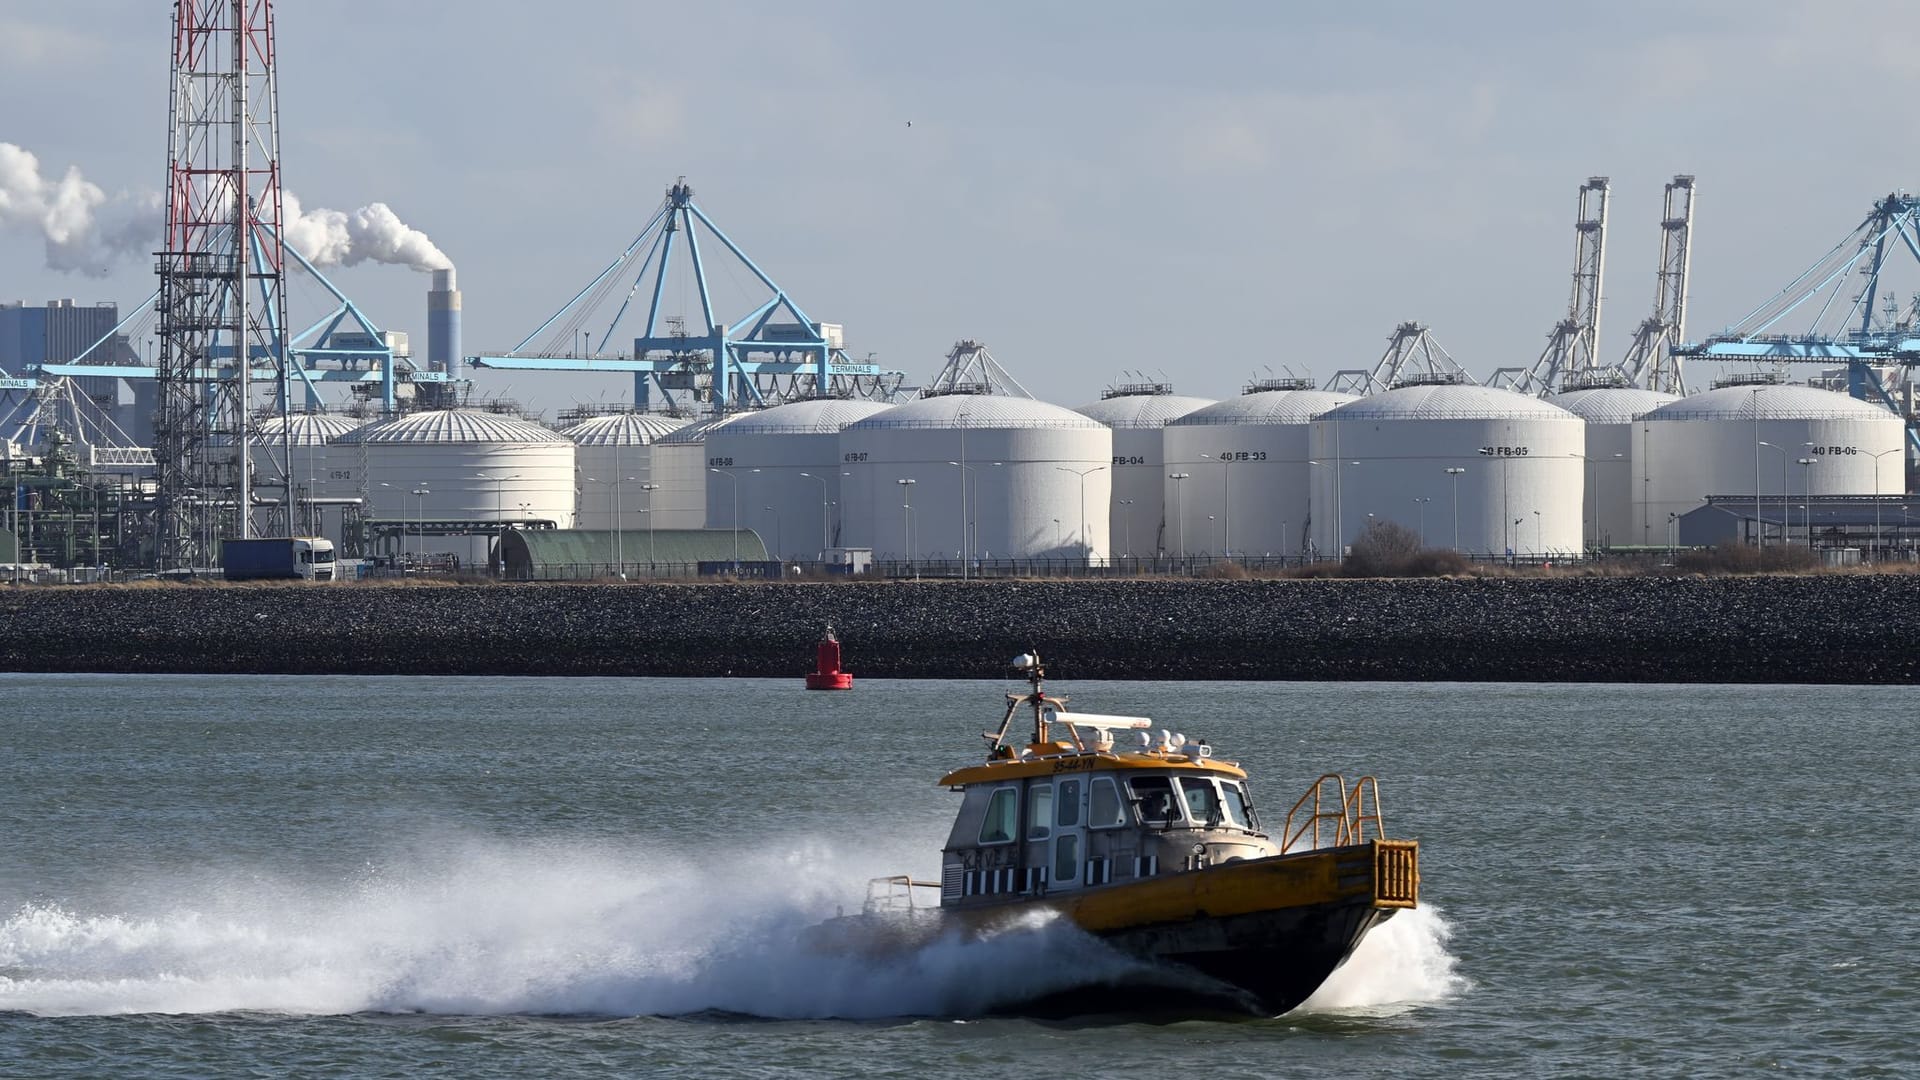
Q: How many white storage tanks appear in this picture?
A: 11